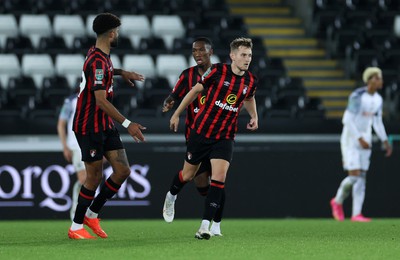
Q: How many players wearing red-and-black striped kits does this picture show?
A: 3